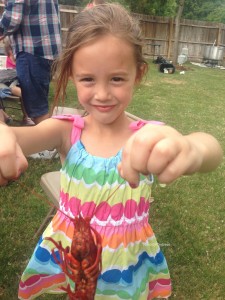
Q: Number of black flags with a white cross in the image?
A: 0